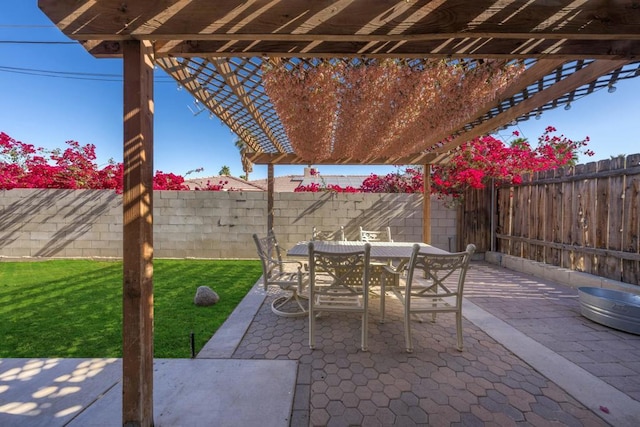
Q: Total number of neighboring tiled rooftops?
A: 2